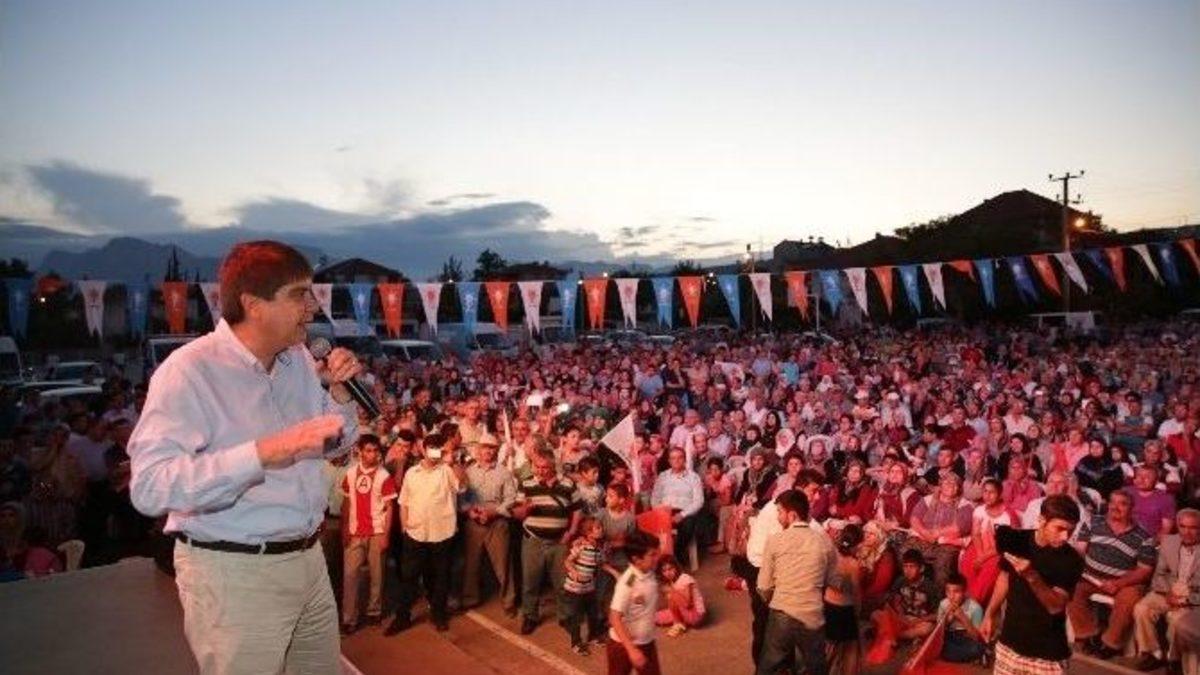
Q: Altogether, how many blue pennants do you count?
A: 13